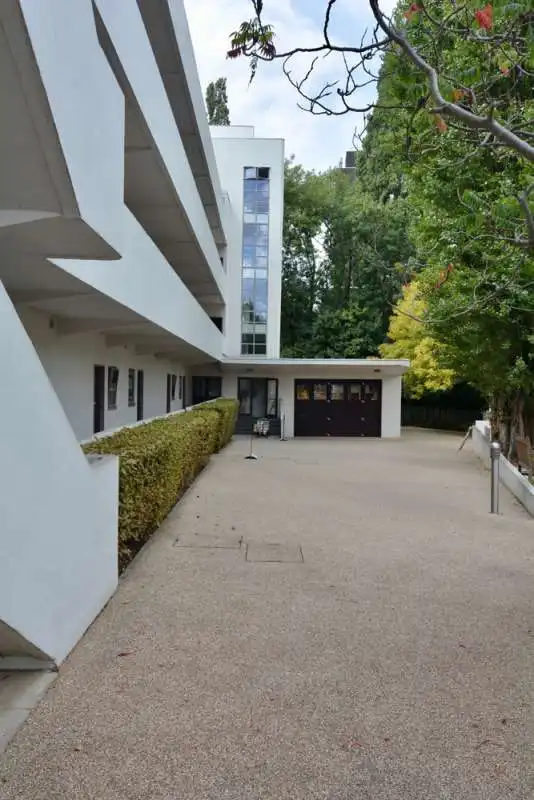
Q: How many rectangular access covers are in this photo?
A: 2